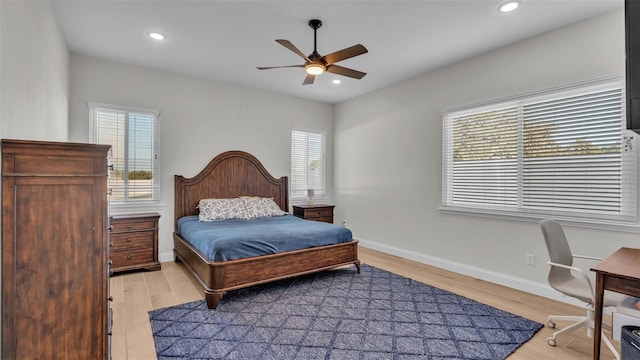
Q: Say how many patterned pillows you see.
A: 2